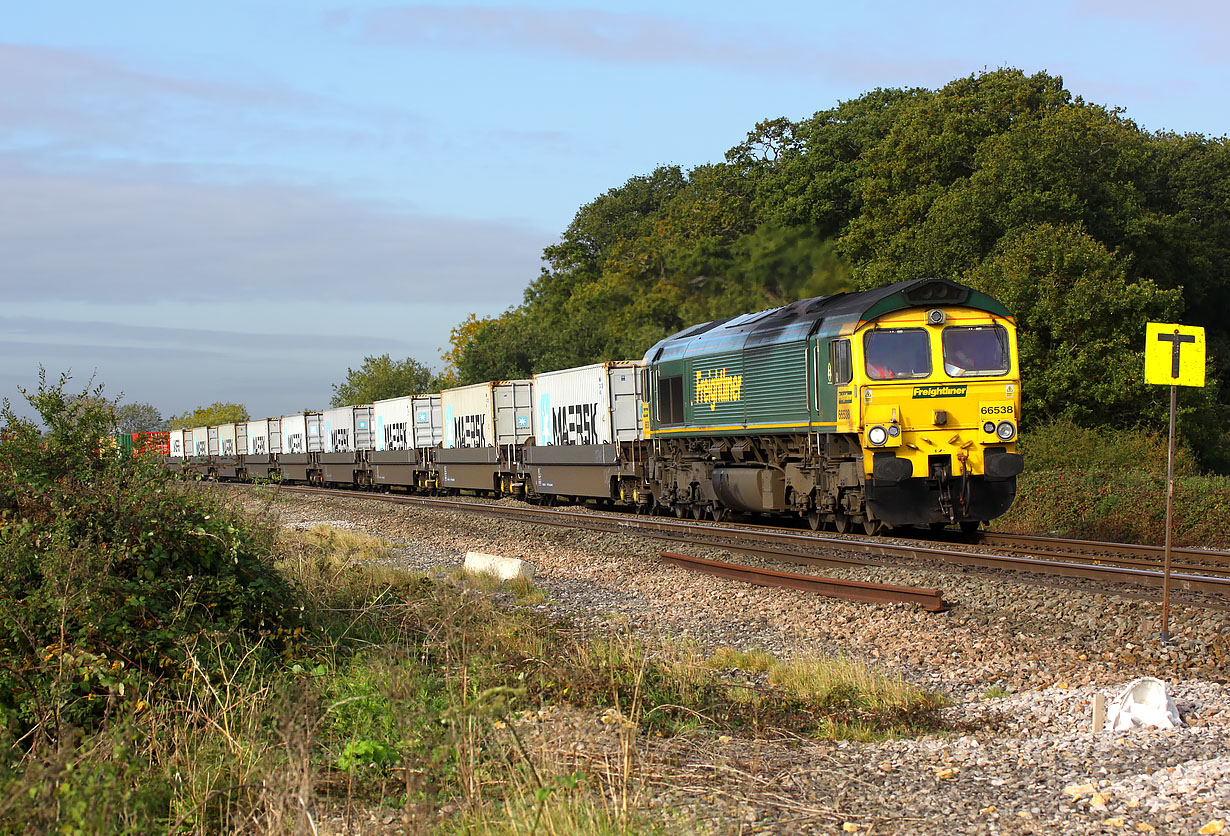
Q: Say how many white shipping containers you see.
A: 9